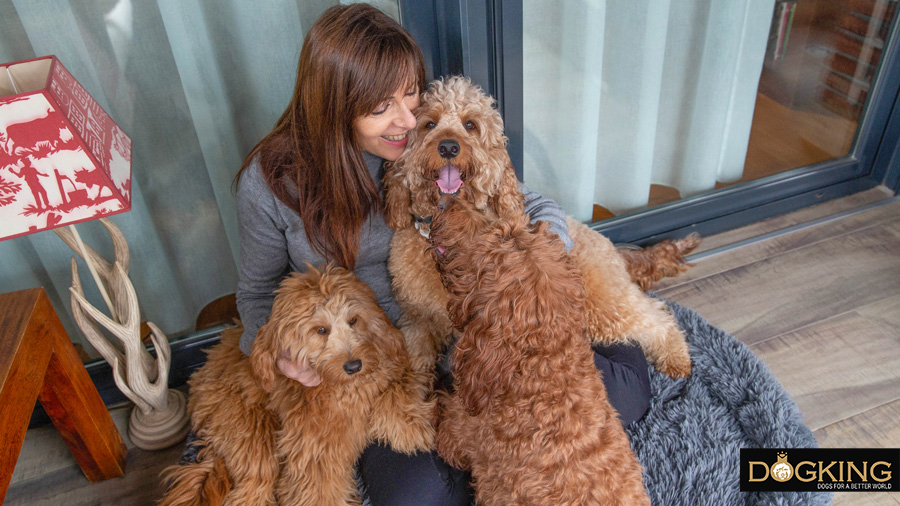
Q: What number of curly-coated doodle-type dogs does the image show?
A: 3